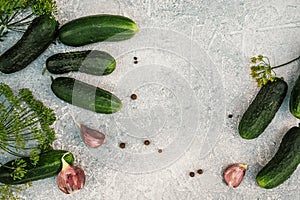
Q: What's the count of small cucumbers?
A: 8